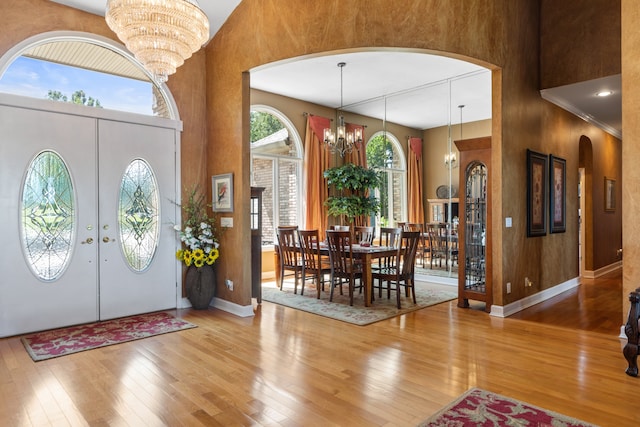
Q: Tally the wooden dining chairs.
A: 8